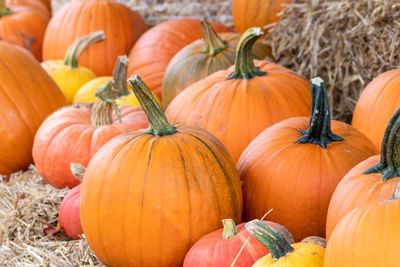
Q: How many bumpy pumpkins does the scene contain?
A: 0